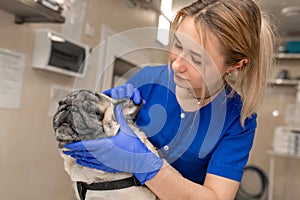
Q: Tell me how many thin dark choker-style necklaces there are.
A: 1